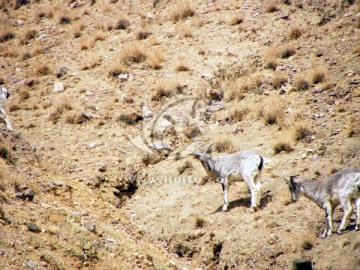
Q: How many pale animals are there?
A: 3